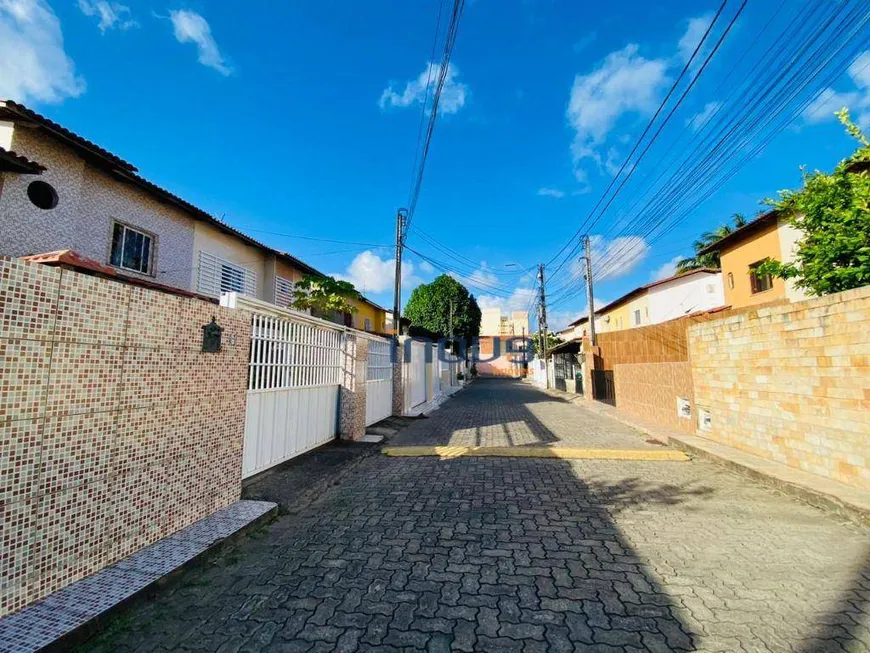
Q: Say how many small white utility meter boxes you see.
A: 2